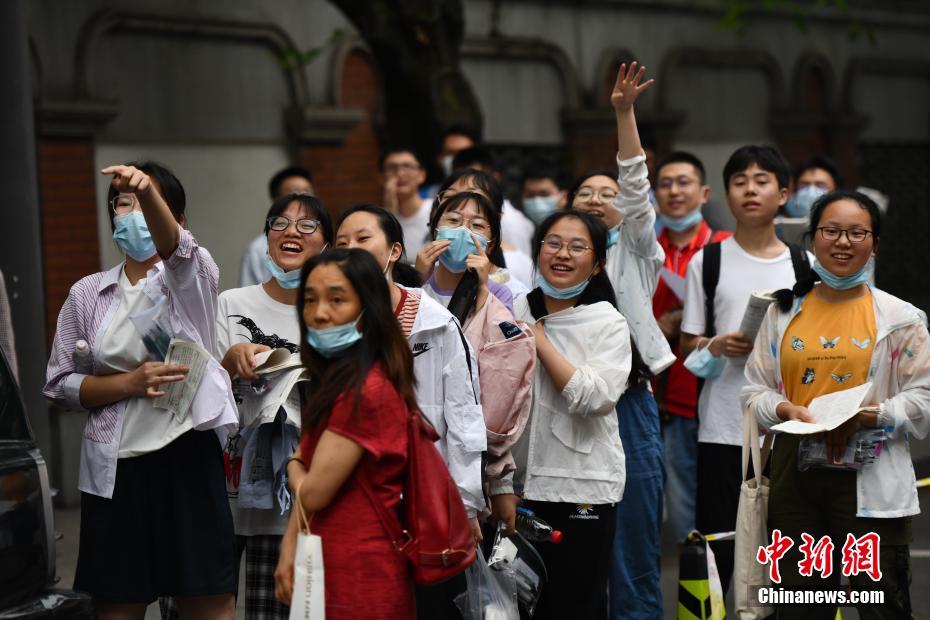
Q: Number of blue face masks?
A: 11